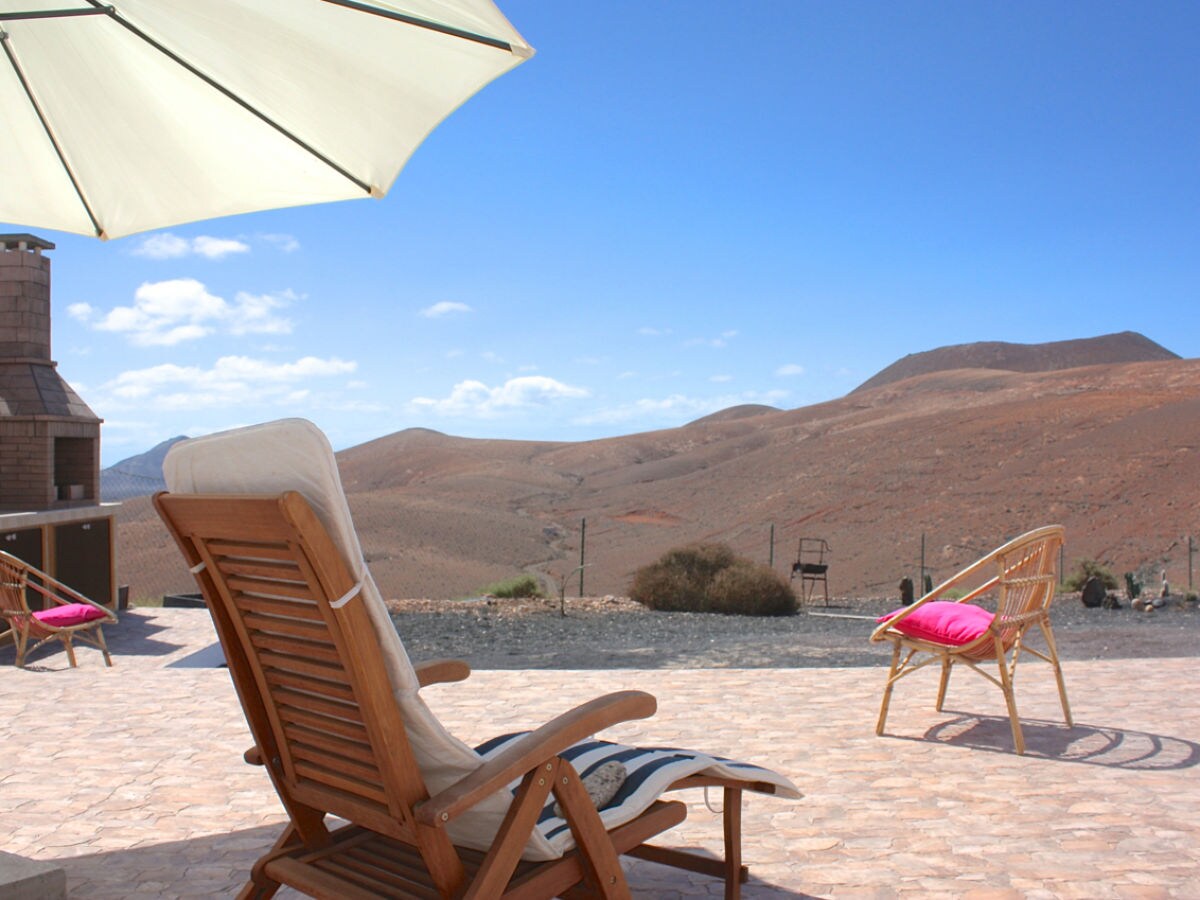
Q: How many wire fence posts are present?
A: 5